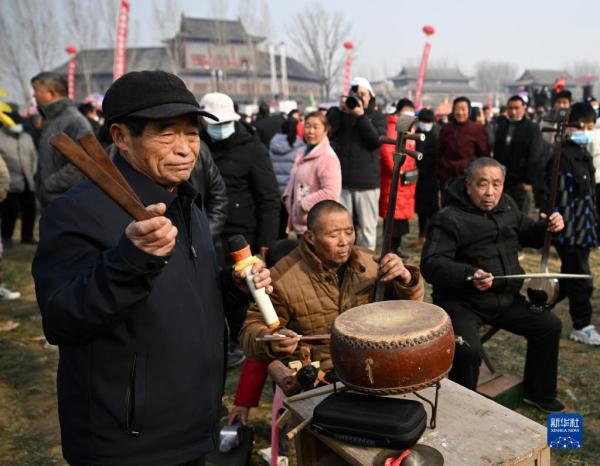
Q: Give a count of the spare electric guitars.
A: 0